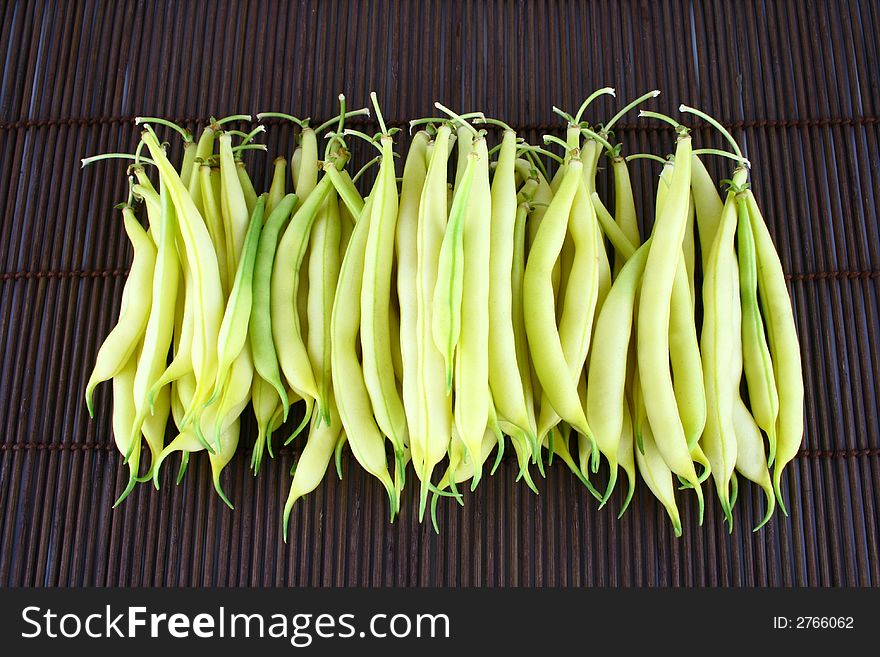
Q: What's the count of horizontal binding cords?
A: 3